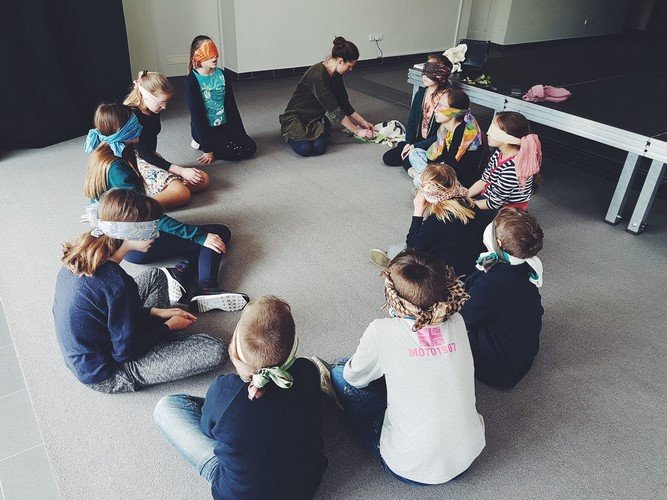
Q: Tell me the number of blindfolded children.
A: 11